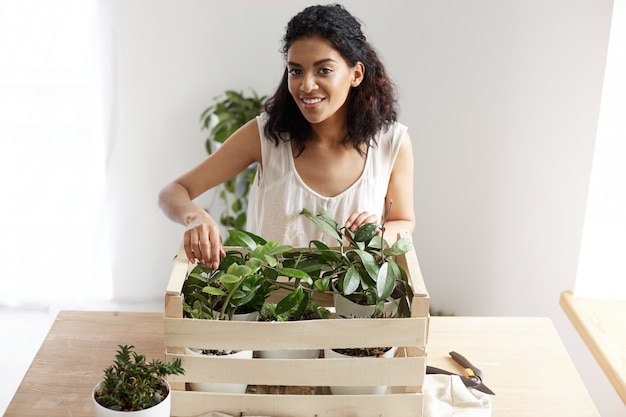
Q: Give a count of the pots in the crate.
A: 5